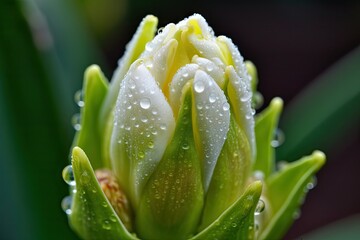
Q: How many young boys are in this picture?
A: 0